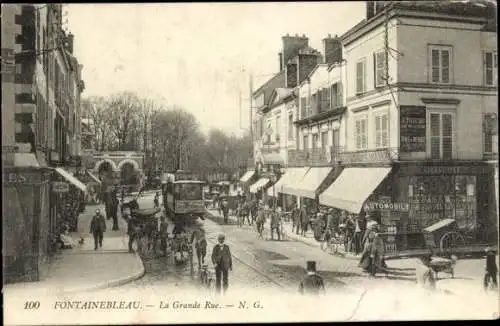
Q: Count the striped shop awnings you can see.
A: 0